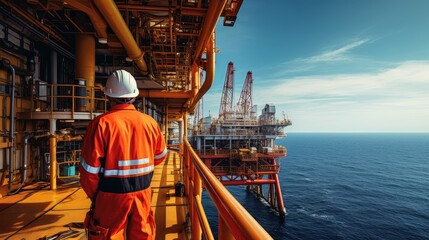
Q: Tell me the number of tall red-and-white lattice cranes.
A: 2